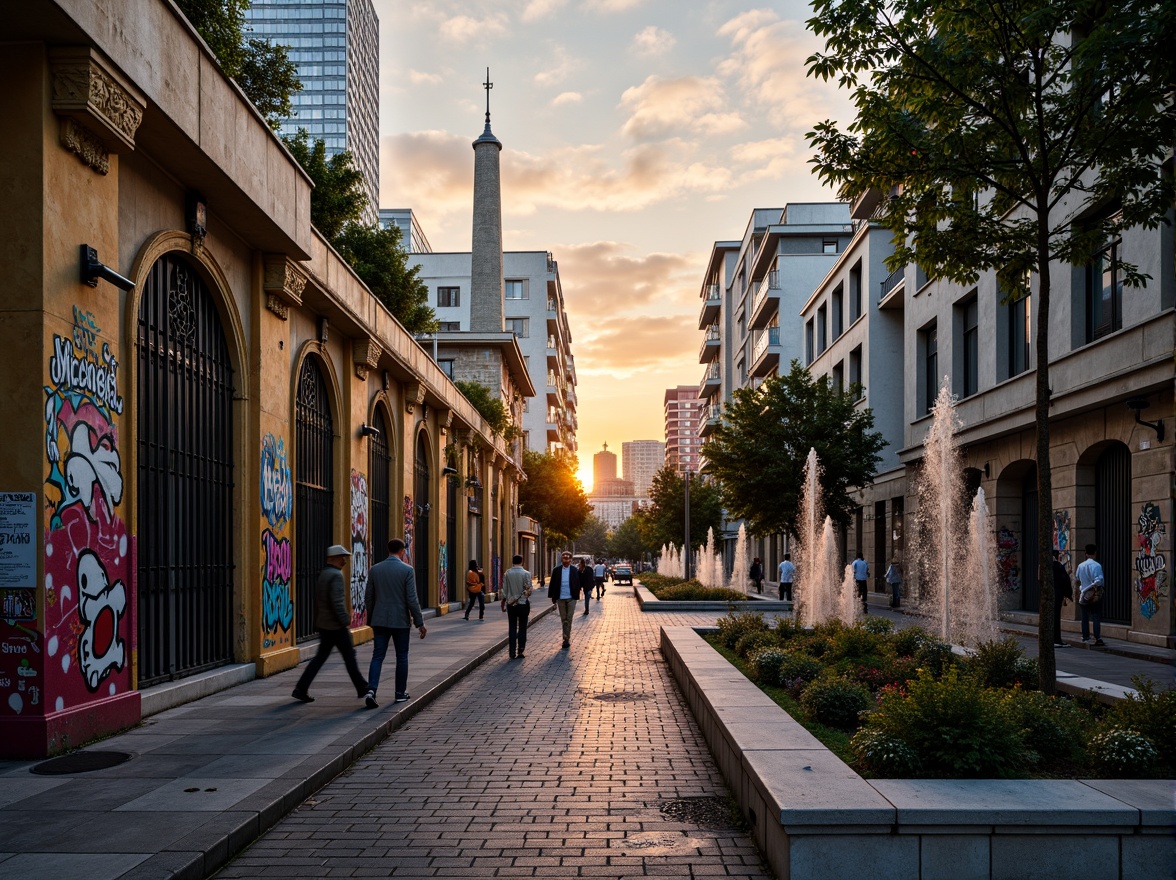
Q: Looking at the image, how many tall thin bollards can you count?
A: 0